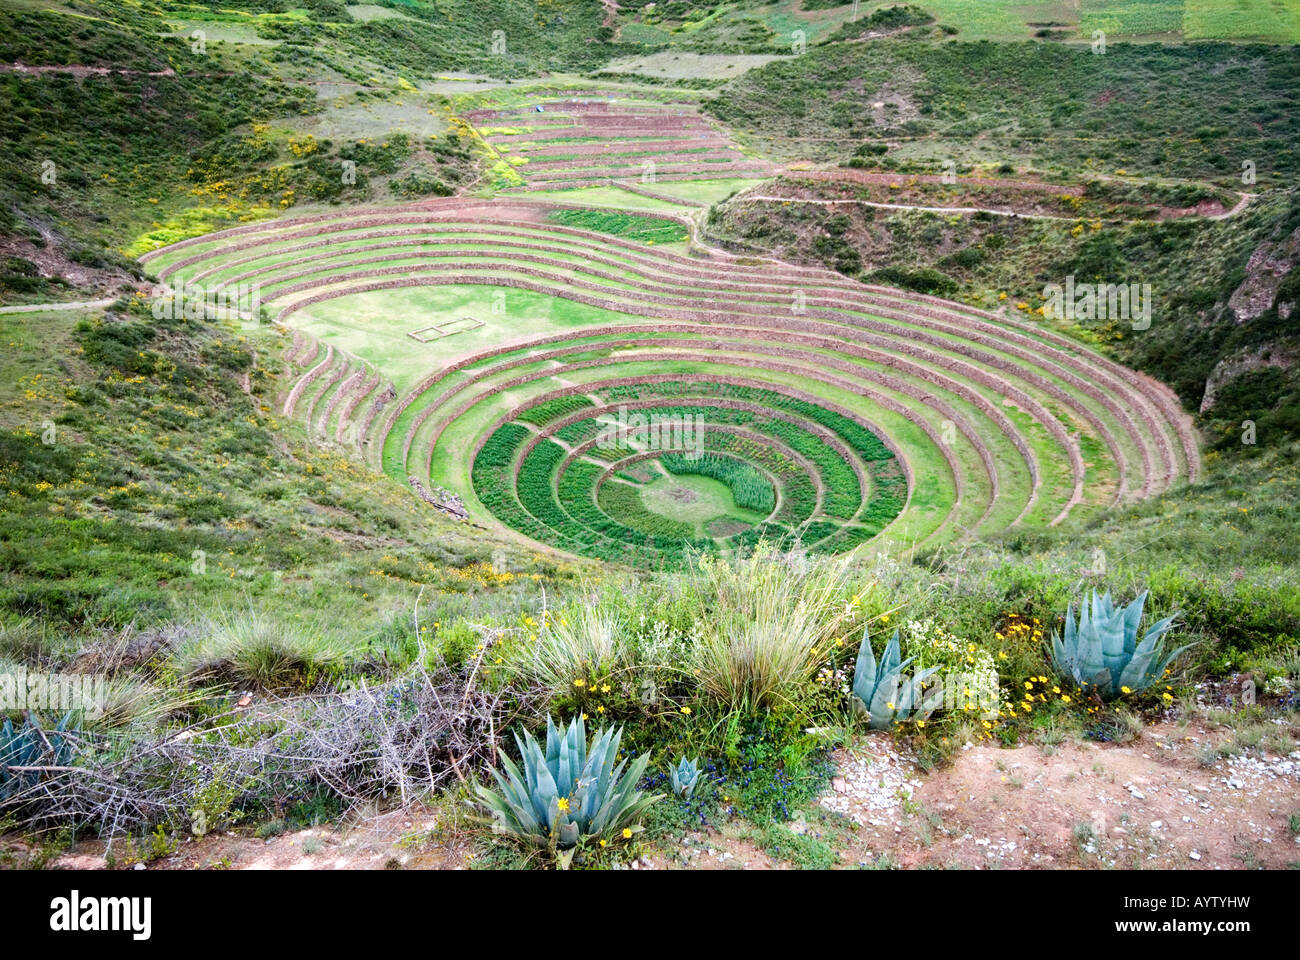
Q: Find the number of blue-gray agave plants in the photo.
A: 5